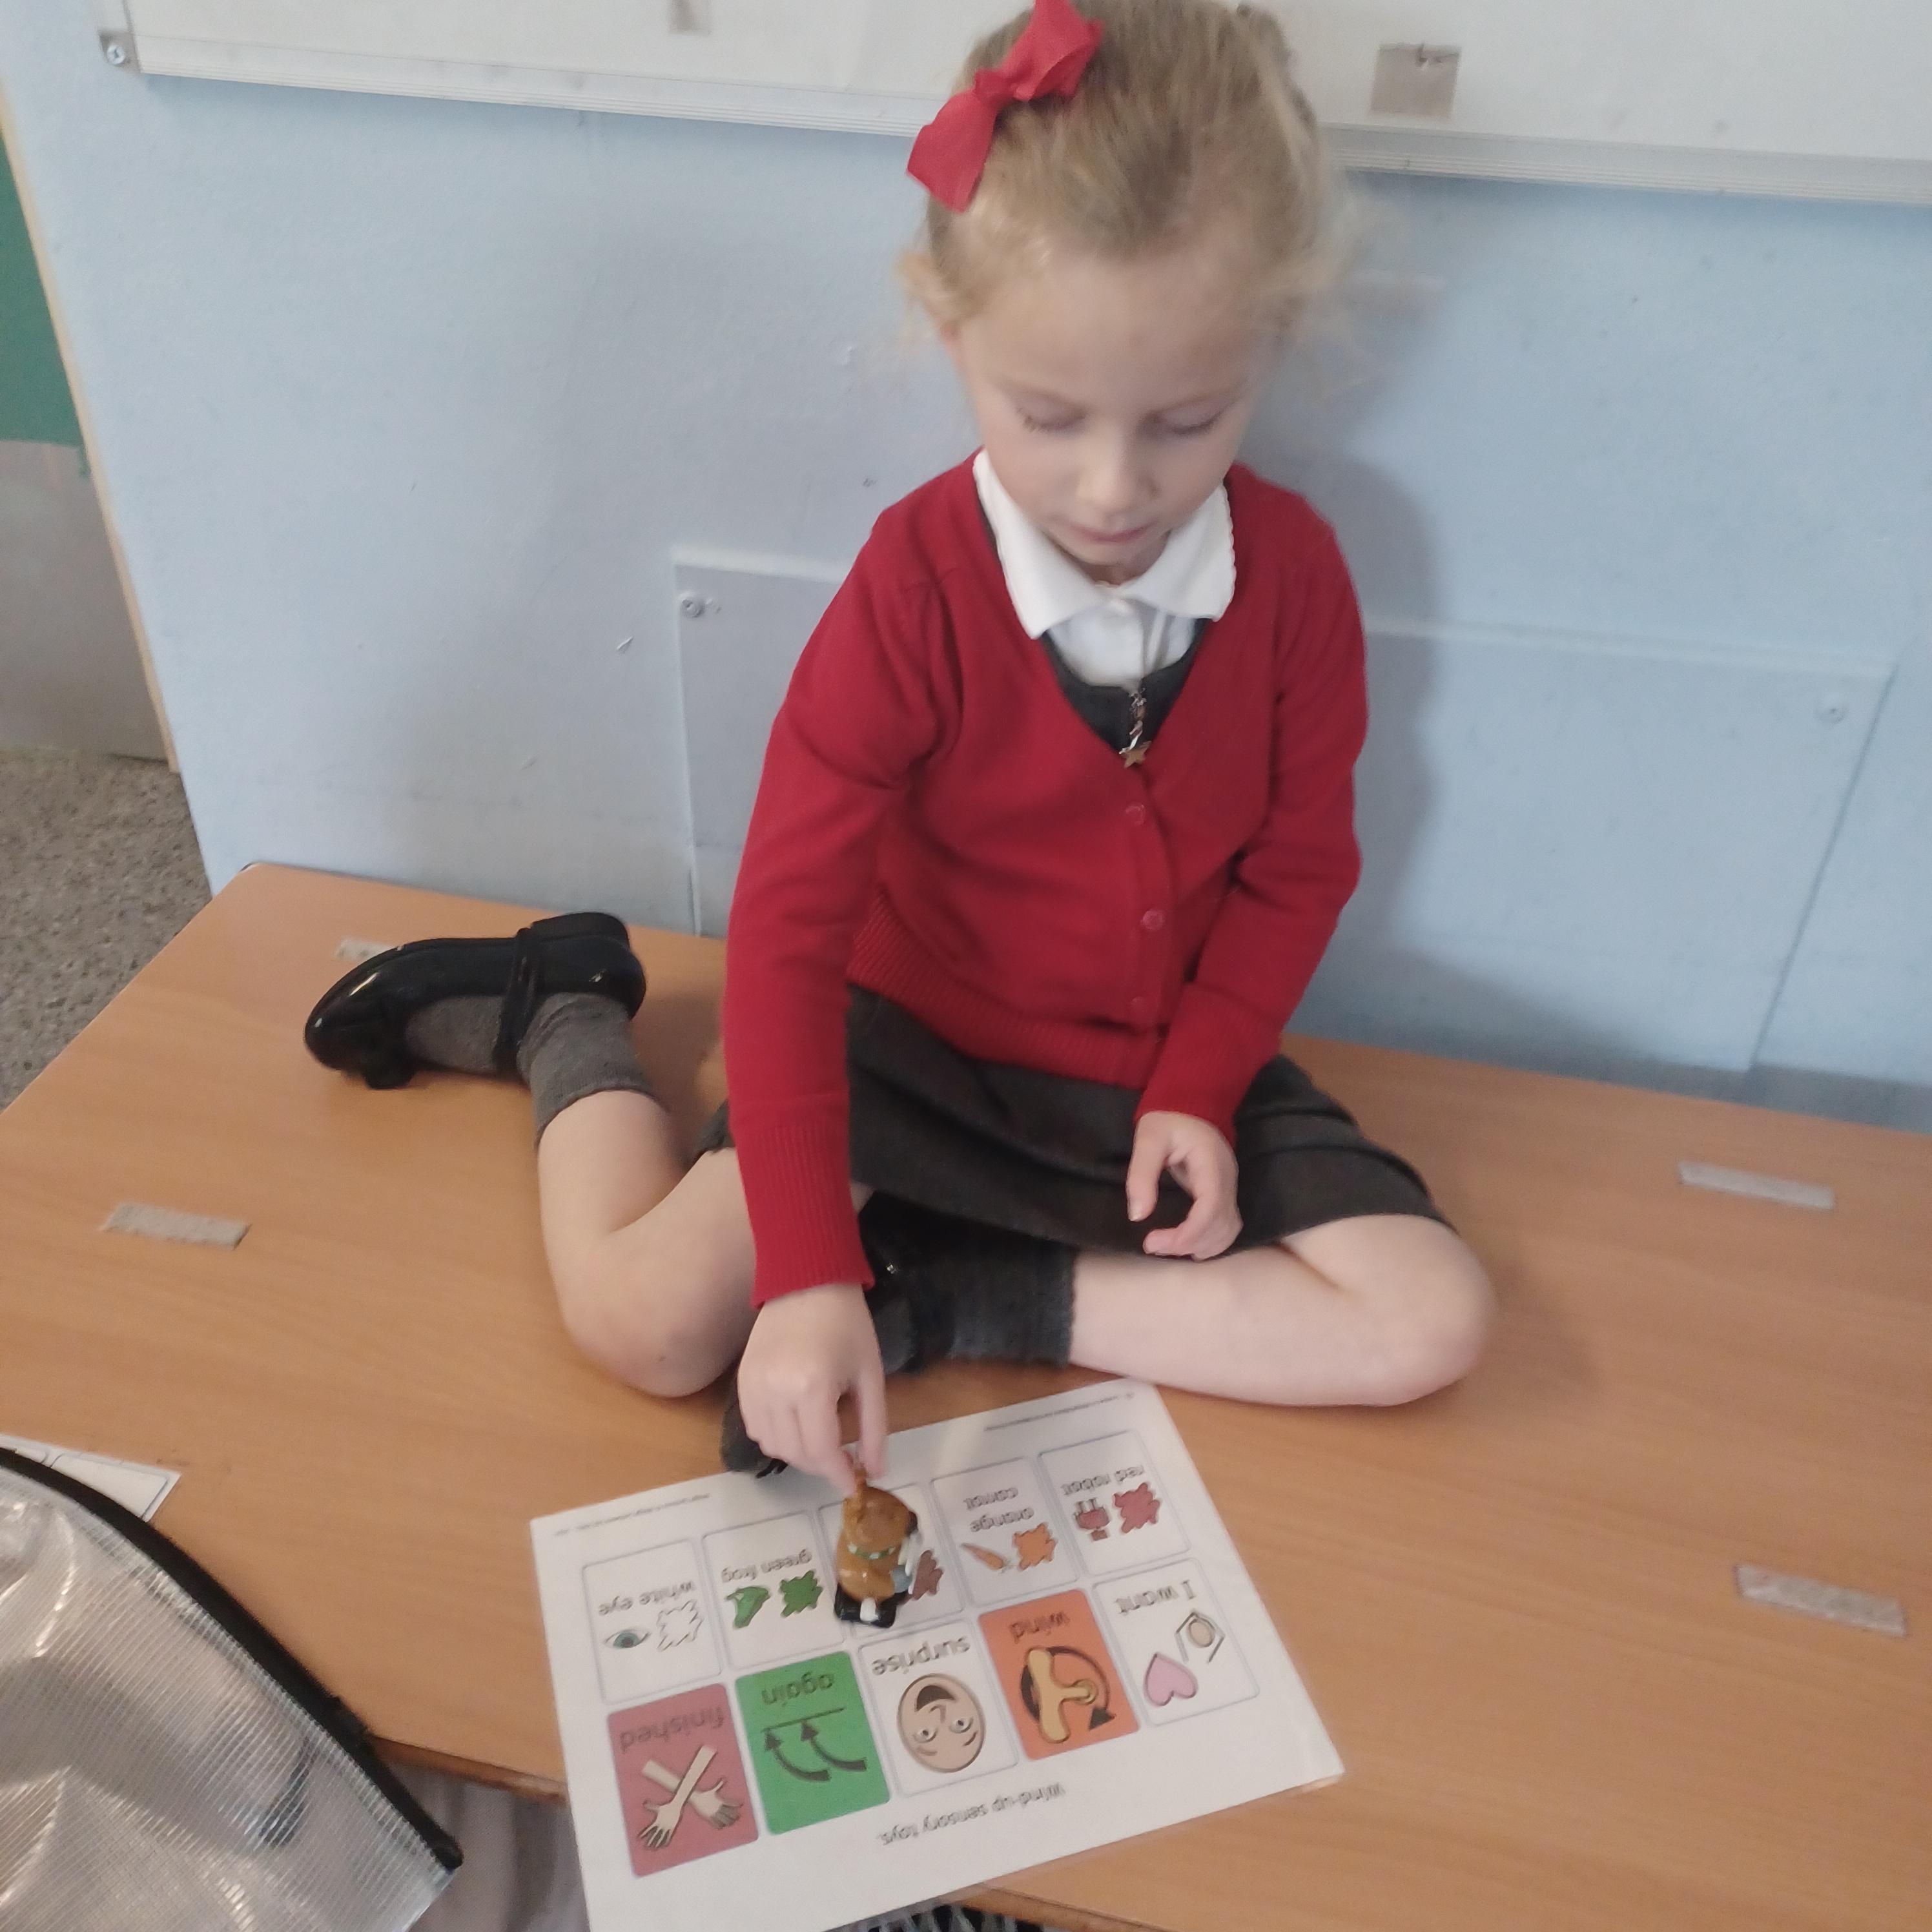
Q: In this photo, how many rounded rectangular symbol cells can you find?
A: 10